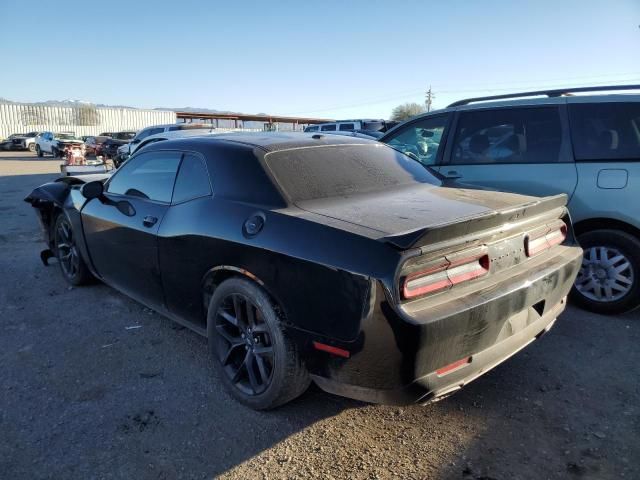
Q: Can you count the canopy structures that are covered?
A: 1